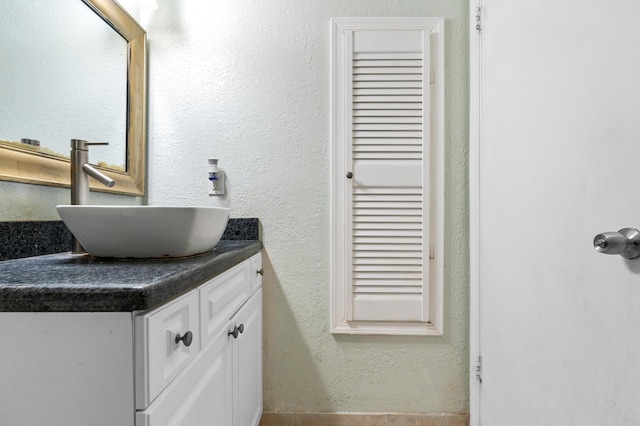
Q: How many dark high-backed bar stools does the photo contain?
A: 0